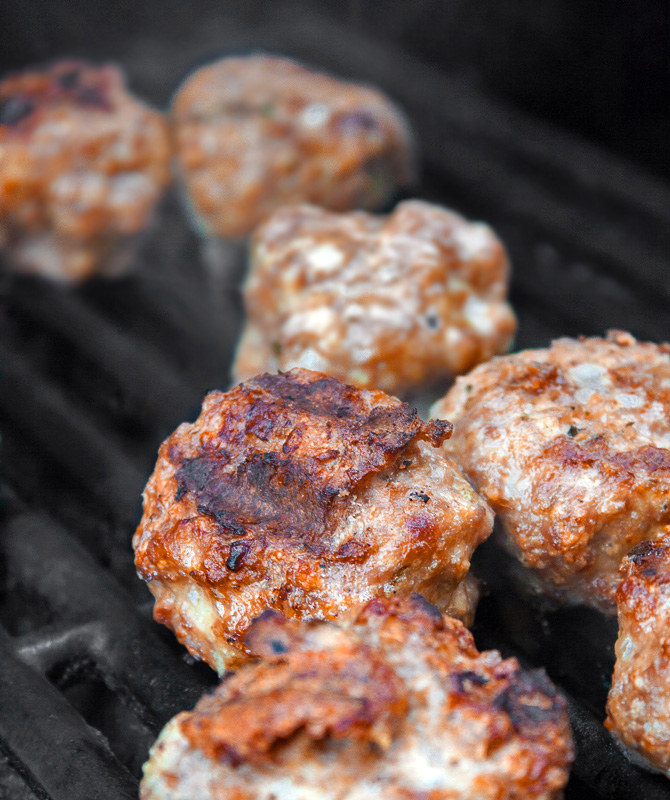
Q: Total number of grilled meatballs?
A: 7